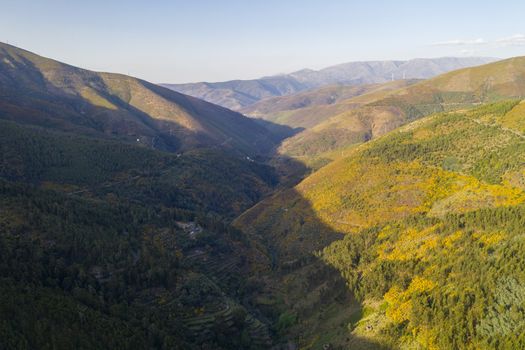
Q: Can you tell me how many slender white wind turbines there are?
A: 2